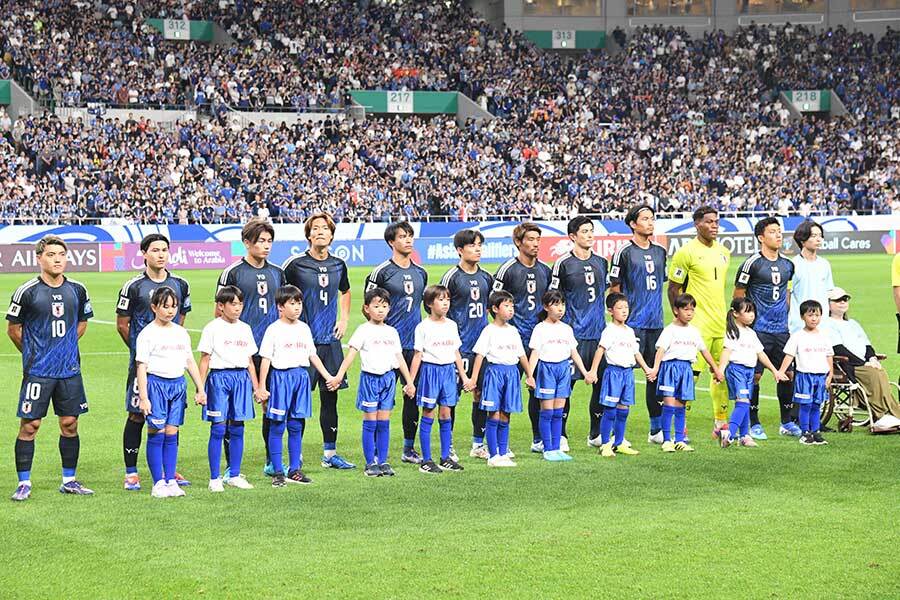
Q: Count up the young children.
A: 11